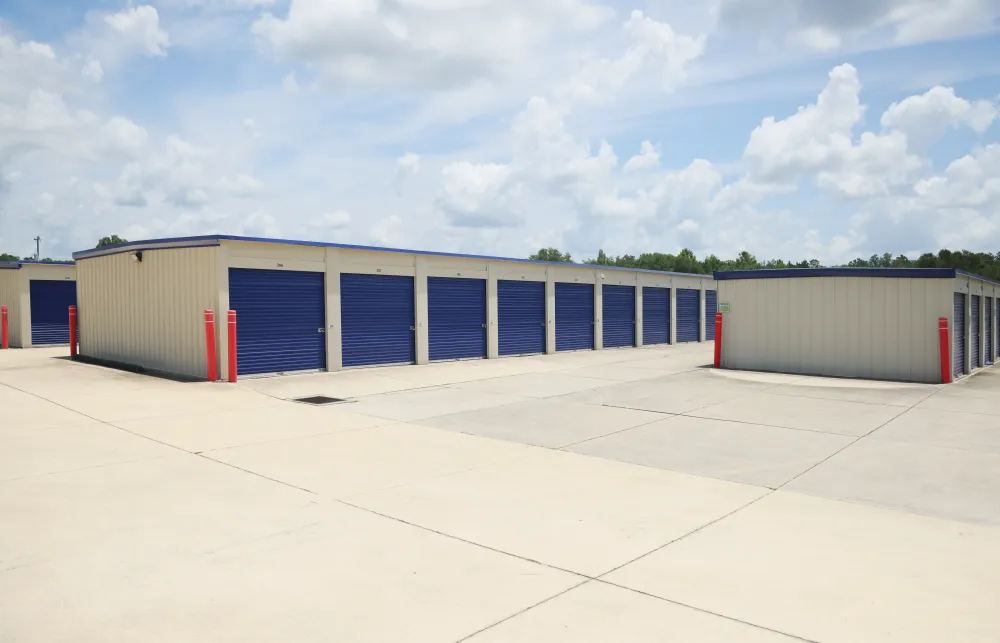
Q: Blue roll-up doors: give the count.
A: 14